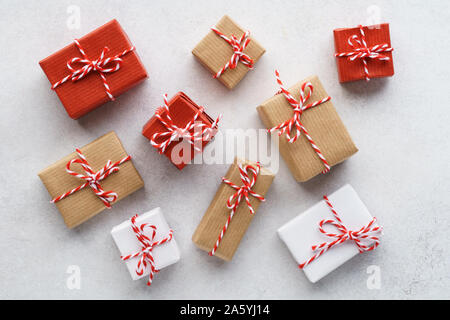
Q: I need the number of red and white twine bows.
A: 9